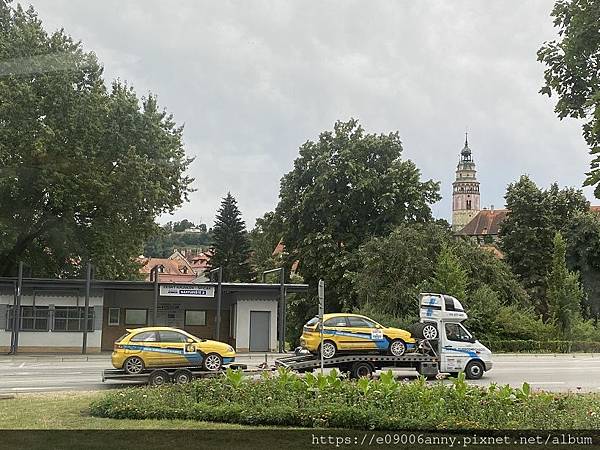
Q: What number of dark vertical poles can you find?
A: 5